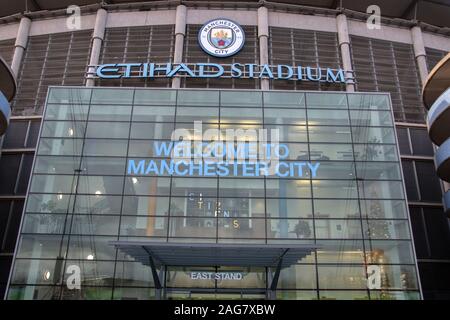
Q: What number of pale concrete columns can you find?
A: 6